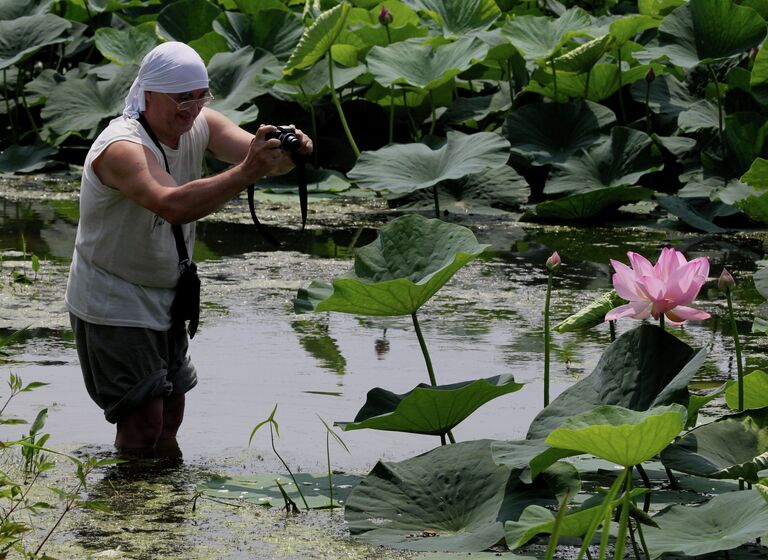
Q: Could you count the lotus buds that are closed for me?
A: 4